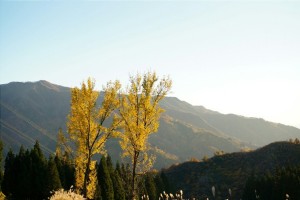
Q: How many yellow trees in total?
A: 2